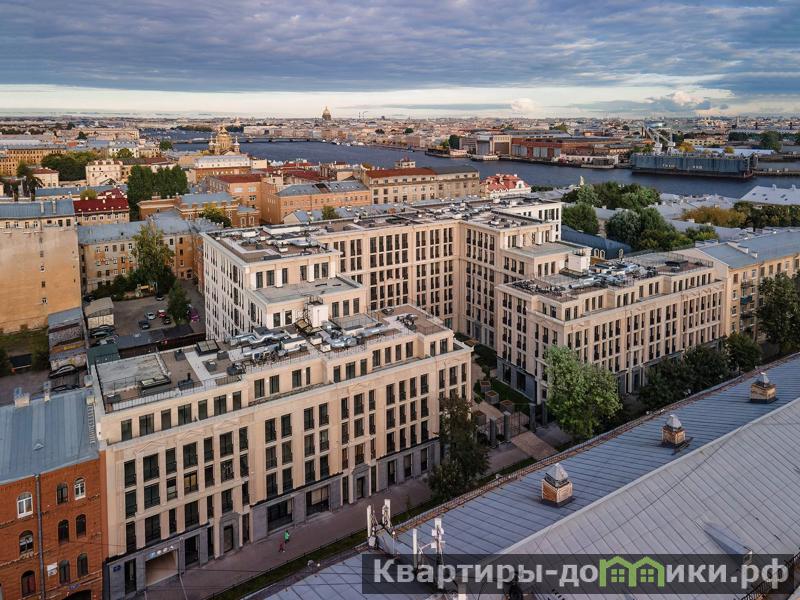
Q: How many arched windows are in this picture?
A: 9